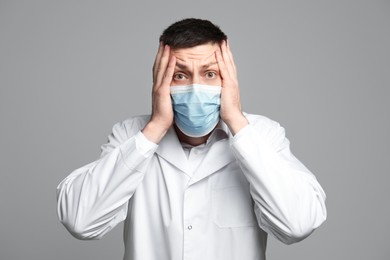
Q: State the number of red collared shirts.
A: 0